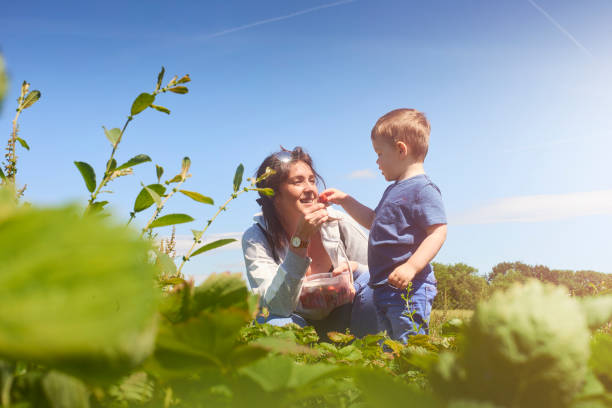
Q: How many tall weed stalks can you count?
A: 4